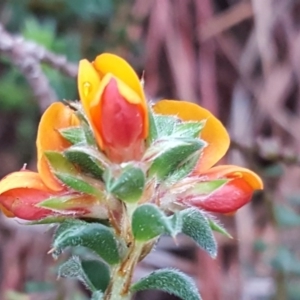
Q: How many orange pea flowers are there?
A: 5